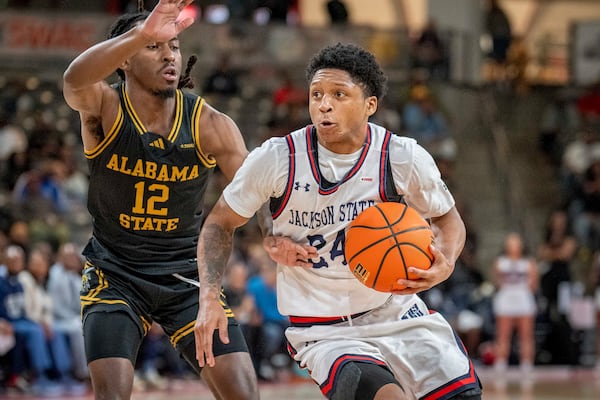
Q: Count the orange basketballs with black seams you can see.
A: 1